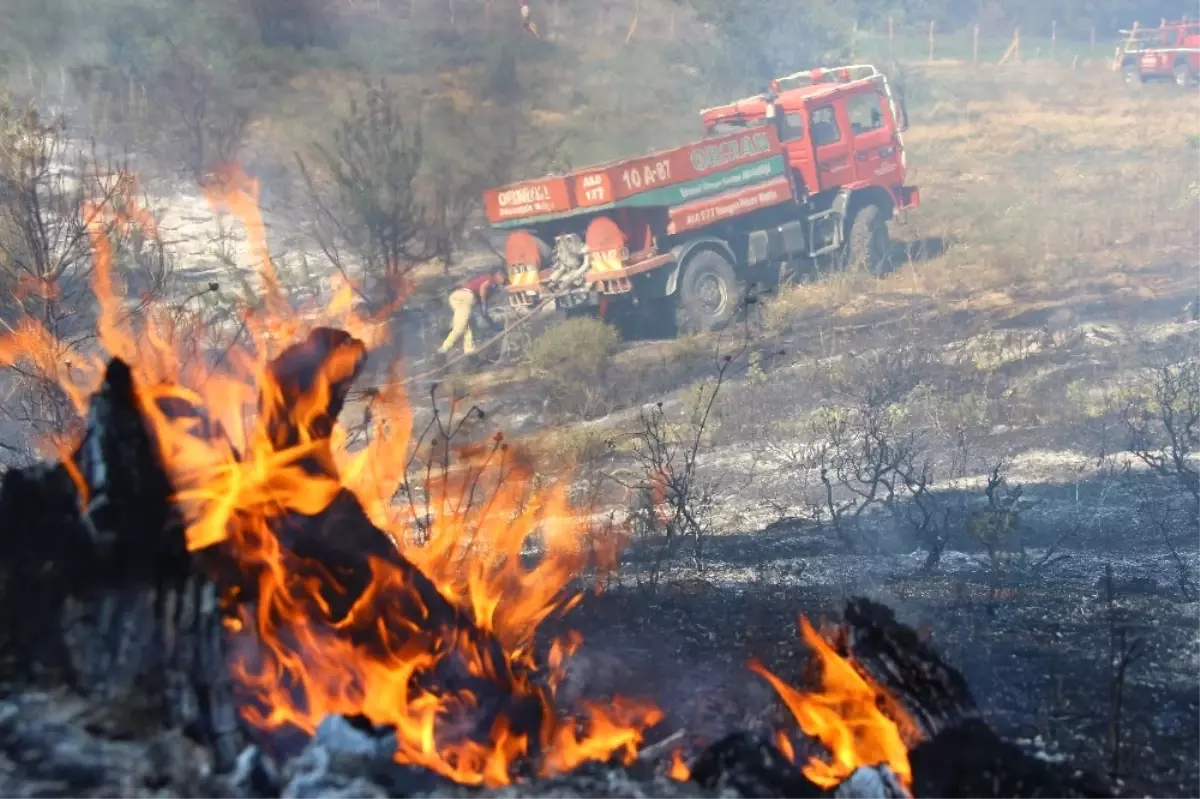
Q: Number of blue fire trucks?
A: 0